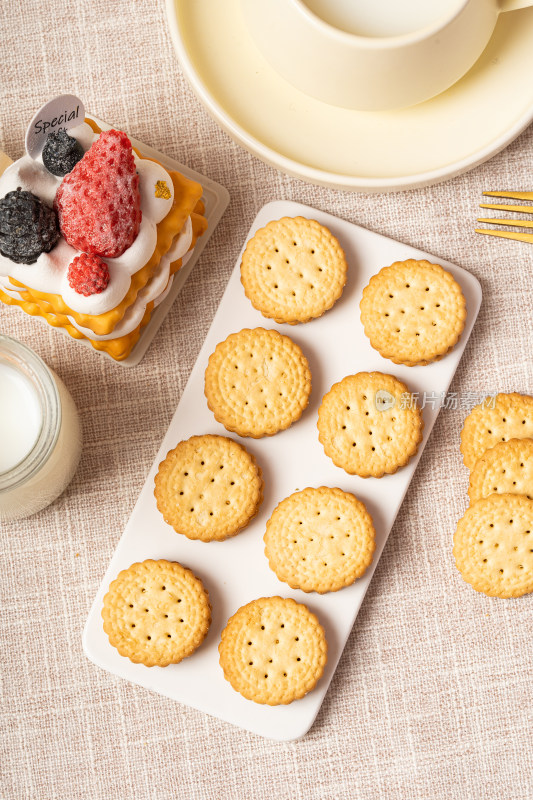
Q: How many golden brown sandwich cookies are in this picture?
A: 11